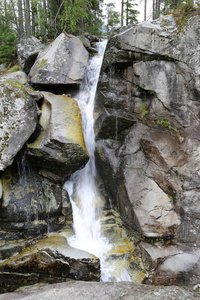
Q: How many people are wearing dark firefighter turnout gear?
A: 0